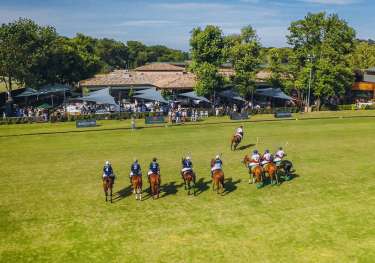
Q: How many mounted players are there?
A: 9